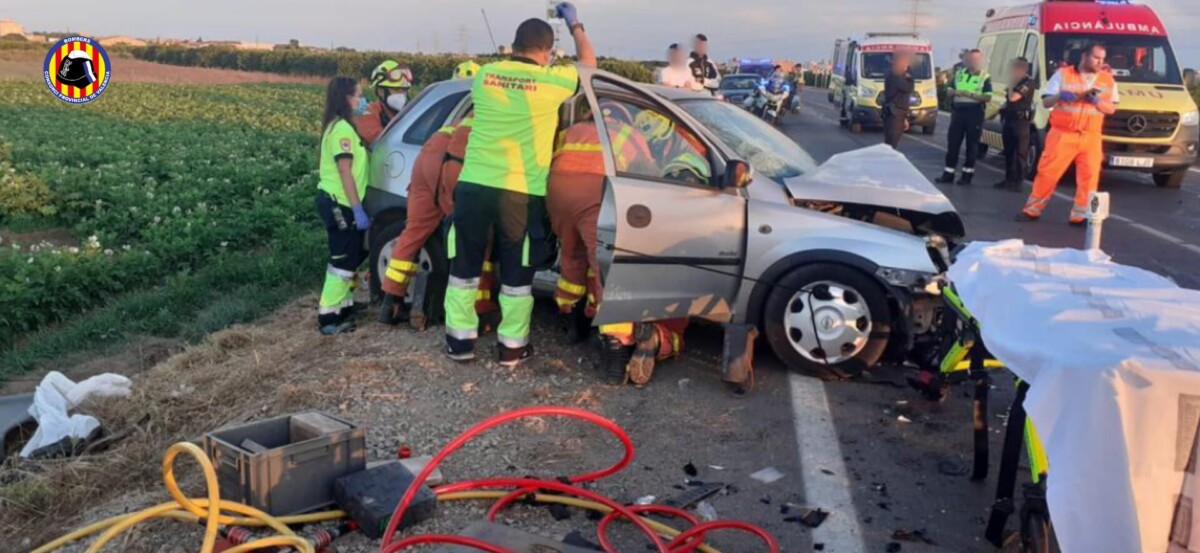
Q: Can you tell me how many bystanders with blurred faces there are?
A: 5